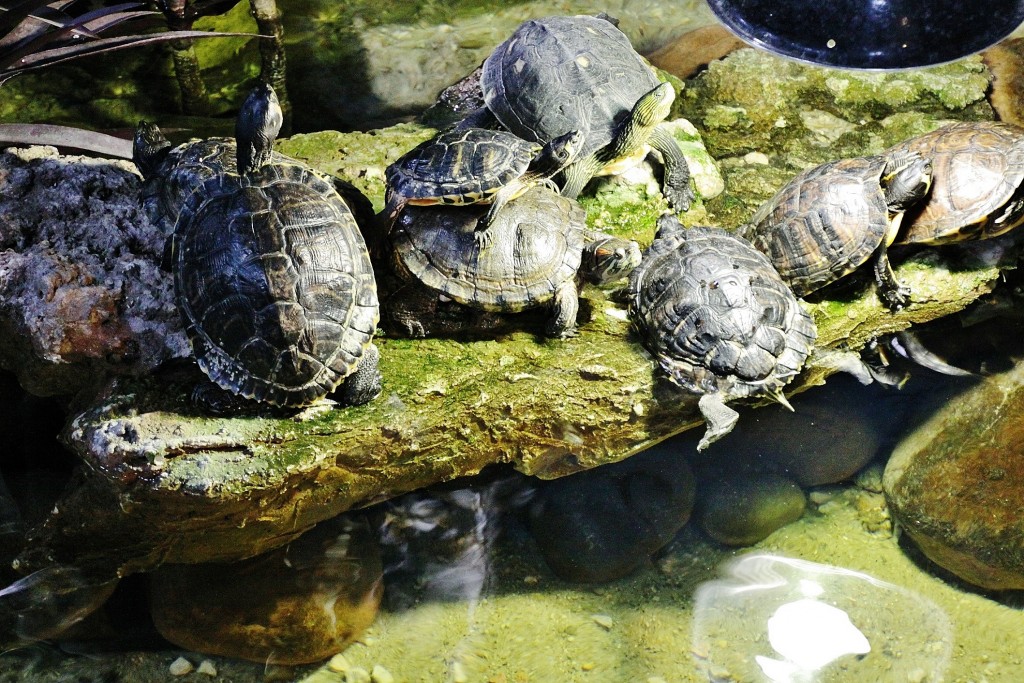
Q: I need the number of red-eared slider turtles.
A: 1